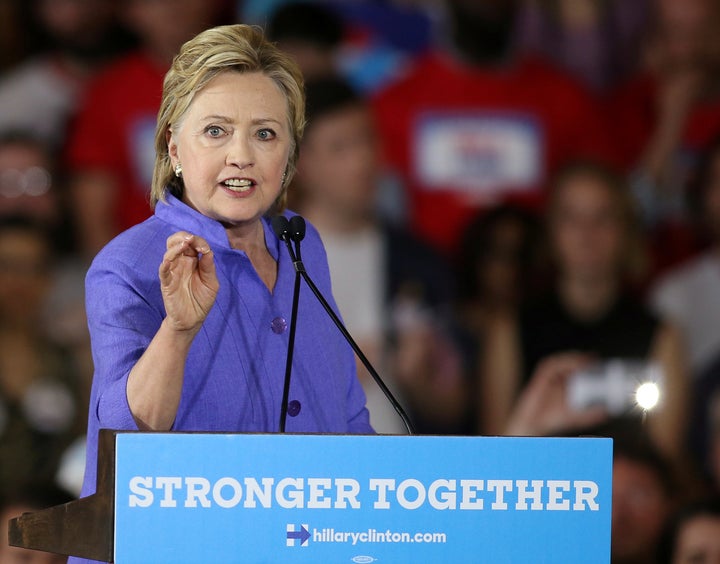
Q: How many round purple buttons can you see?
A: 2